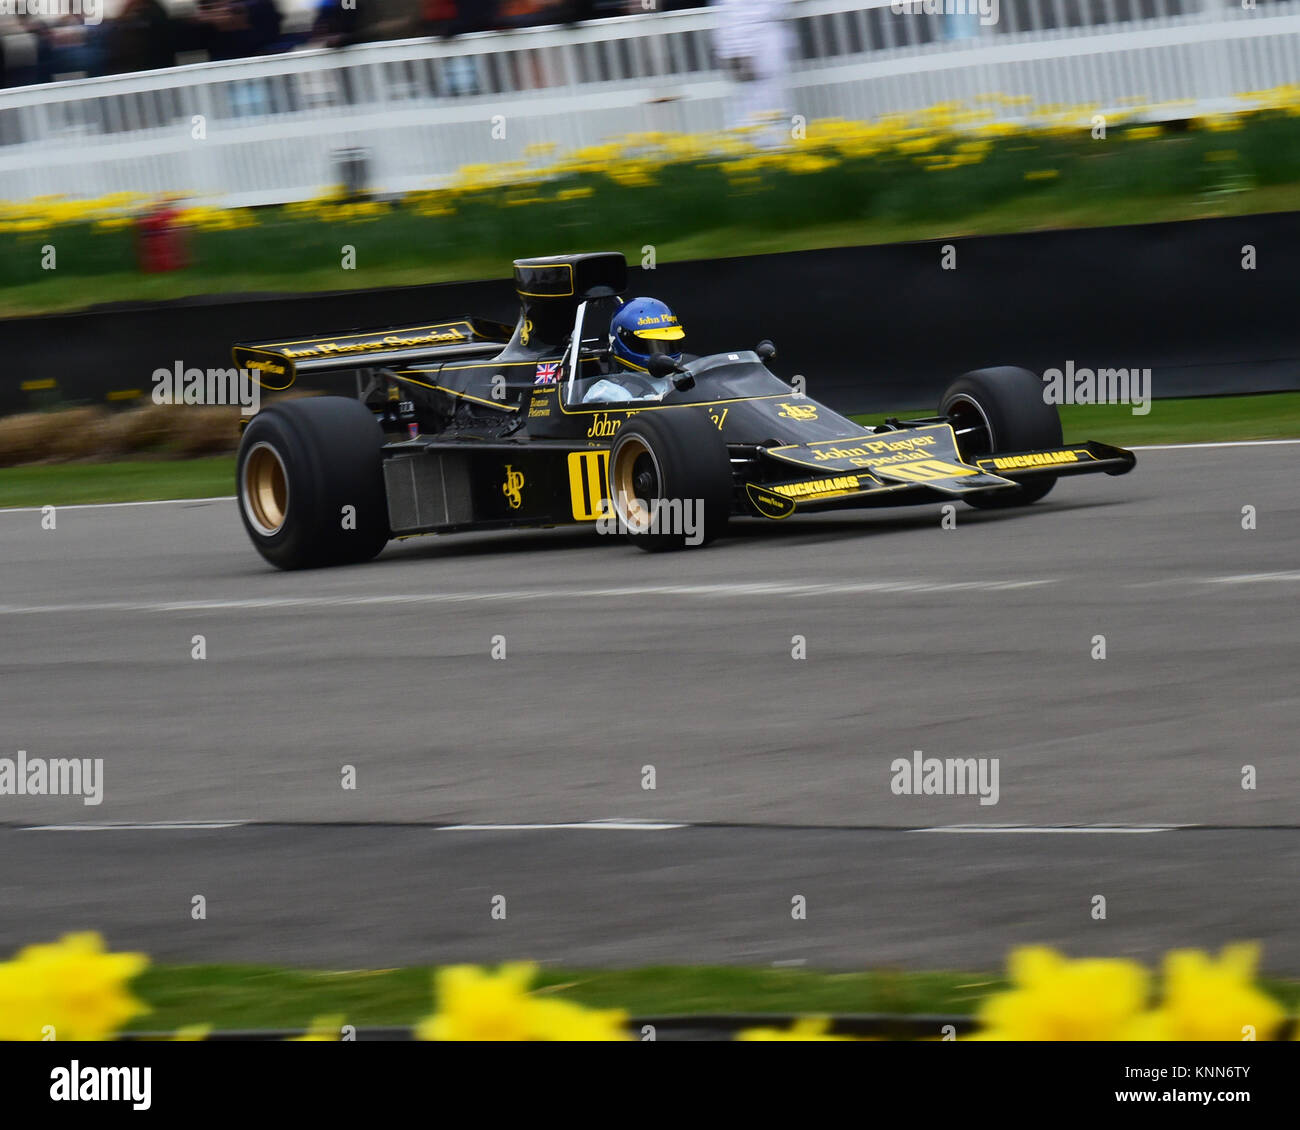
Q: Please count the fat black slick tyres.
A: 3